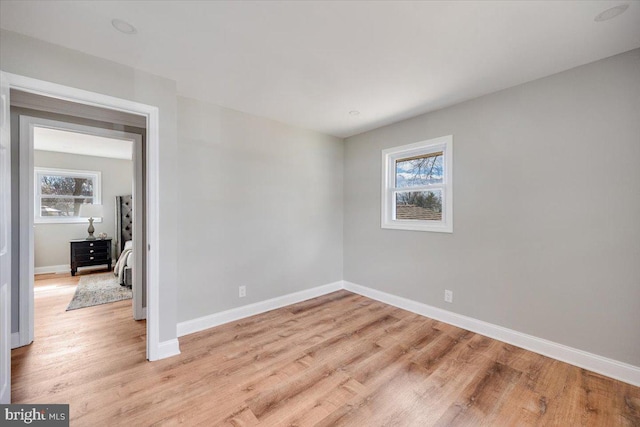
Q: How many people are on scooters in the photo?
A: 0